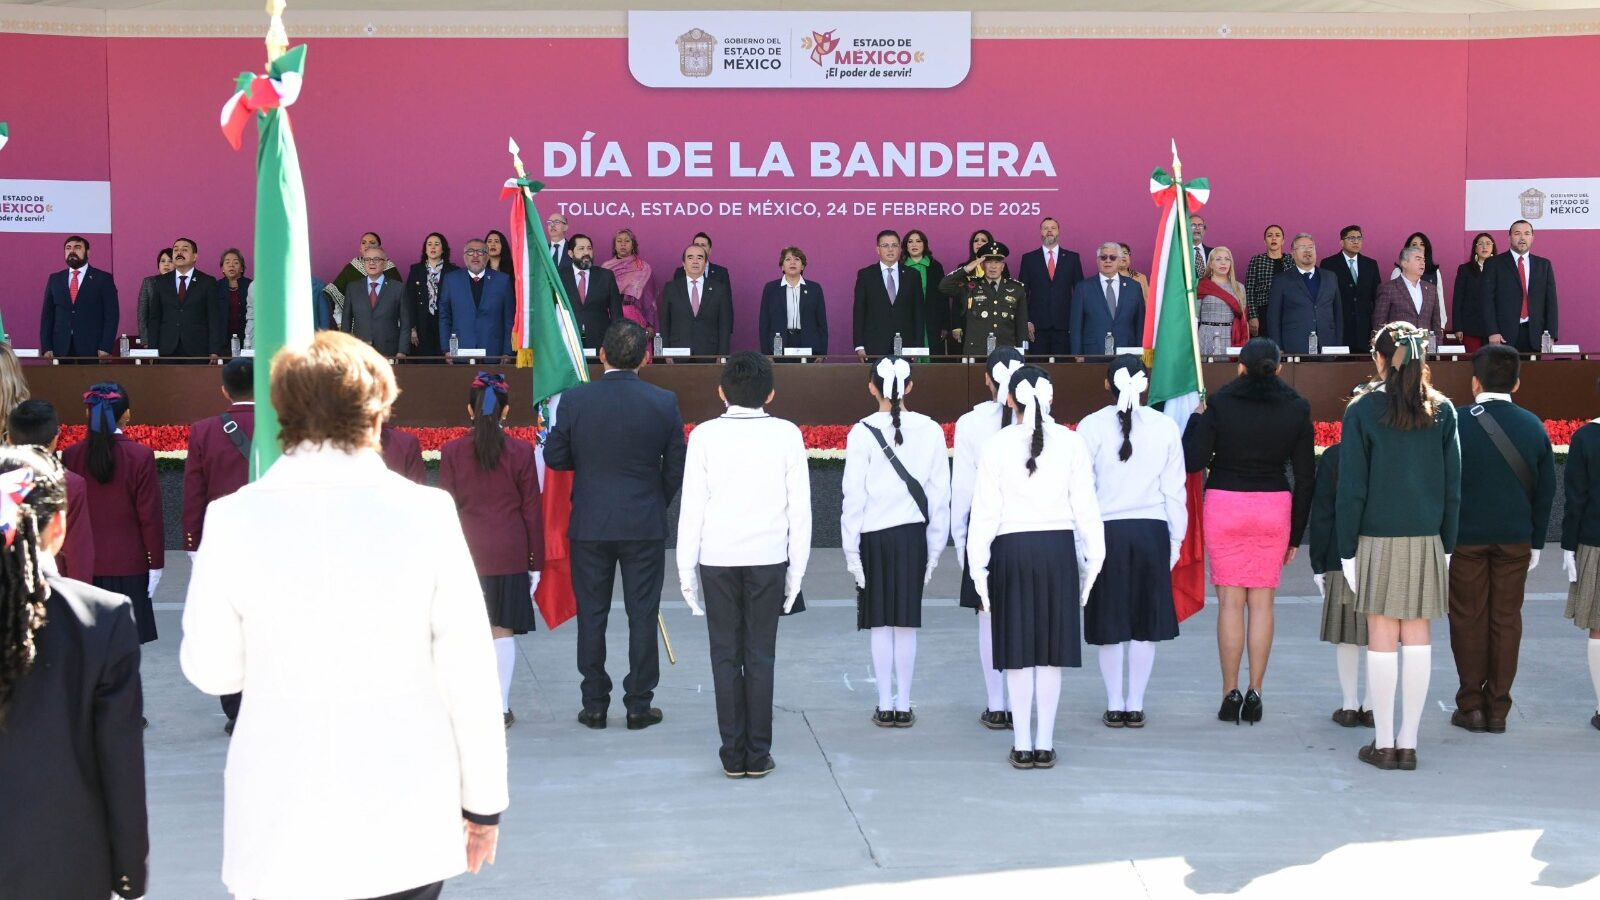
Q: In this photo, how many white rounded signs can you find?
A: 1